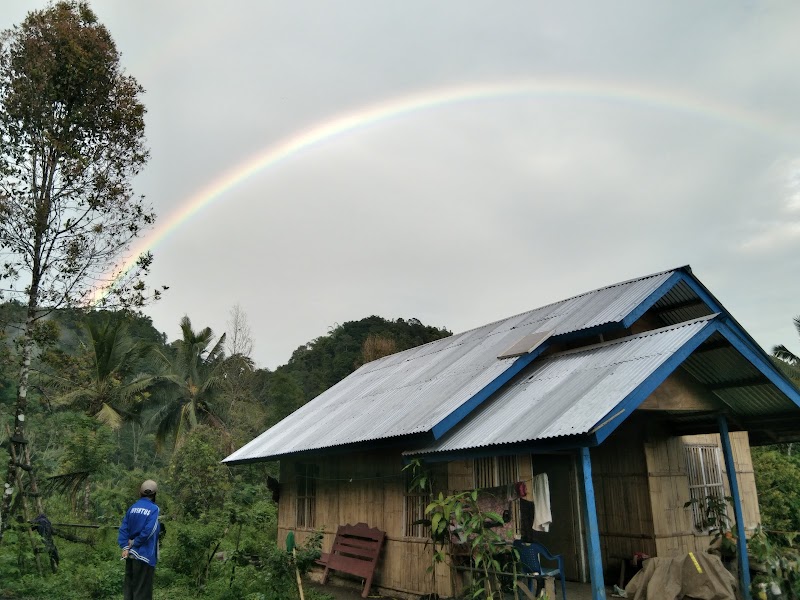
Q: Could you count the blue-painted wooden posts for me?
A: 2